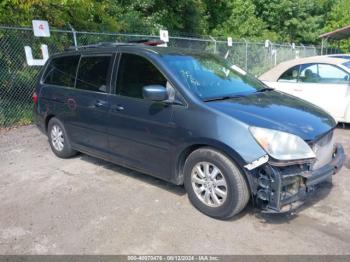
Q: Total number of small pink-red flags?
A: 0